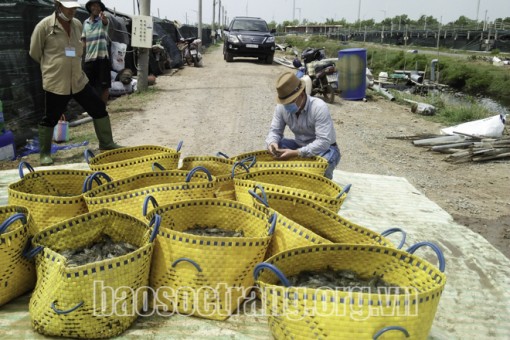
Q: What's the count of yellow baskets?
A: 11